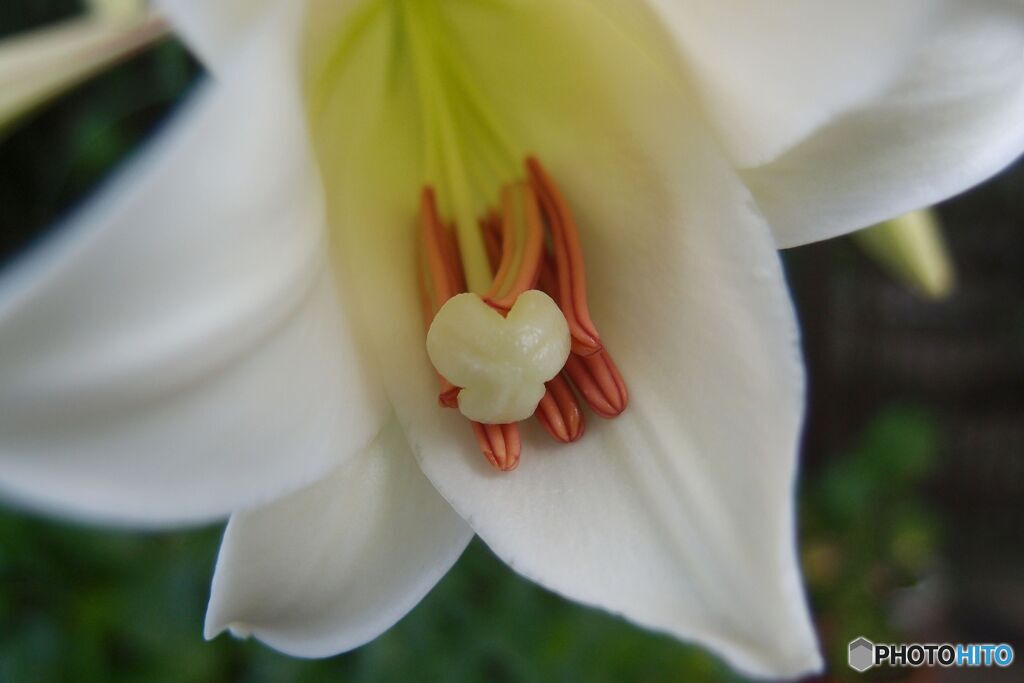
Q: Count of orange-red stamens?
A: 6